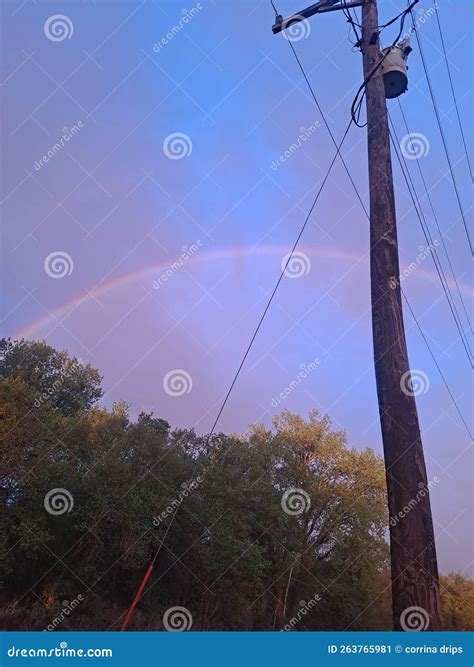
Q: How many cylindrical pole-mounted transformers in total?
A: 1